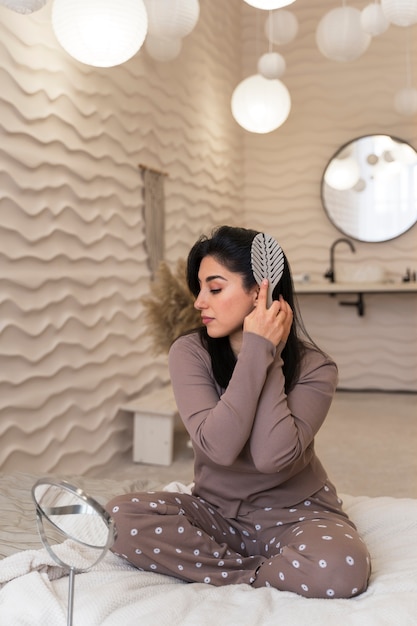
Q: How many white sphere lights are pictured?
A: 12